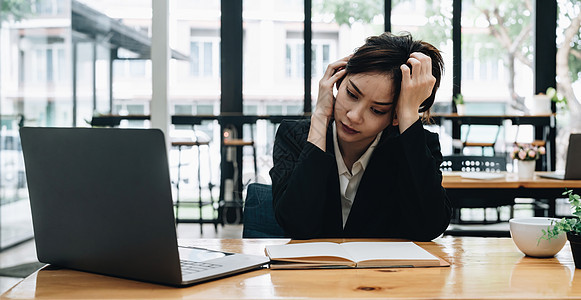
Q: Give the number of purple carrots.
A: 0